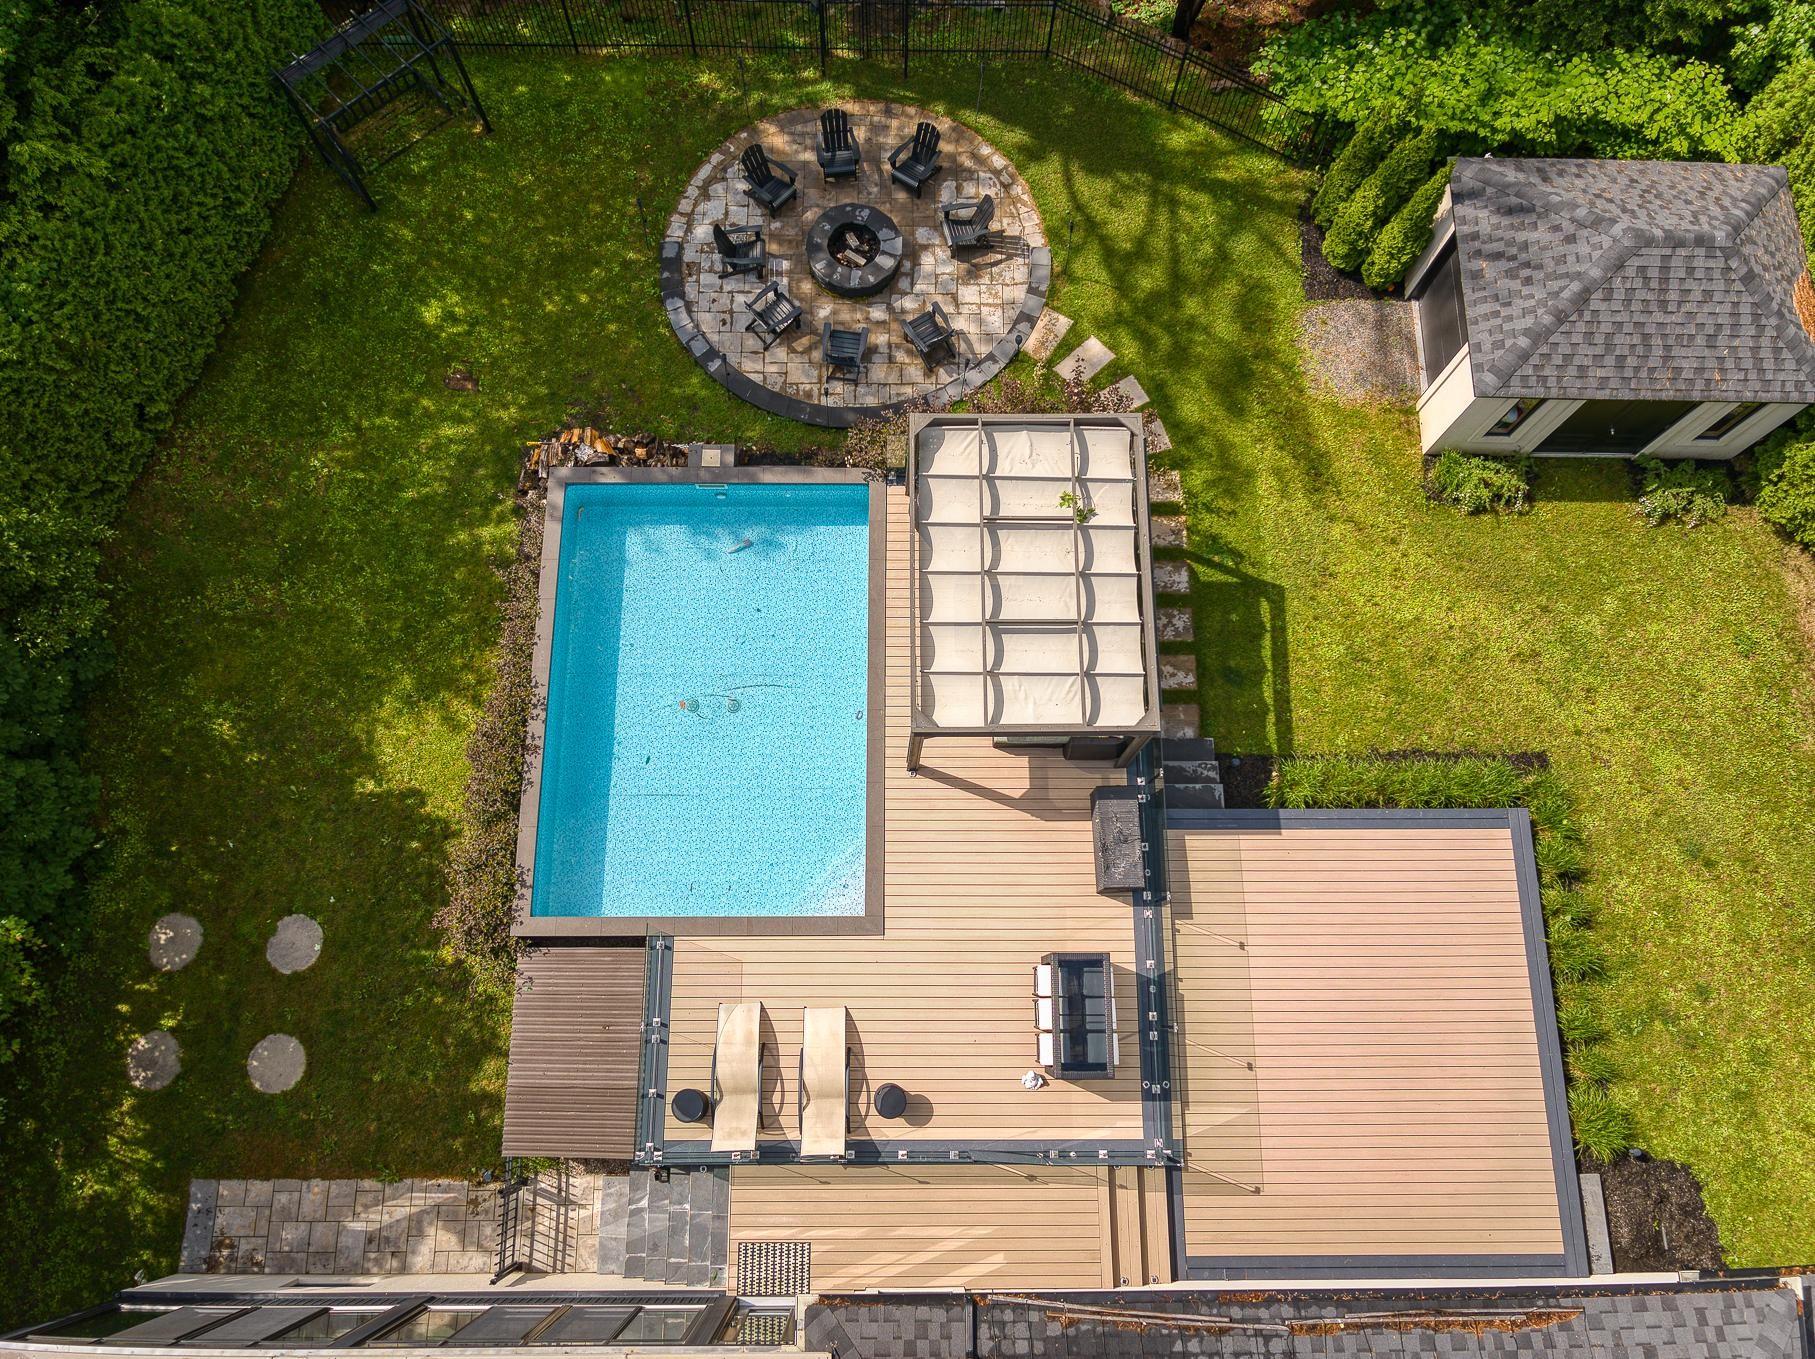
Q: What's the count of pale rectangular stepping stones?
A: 10